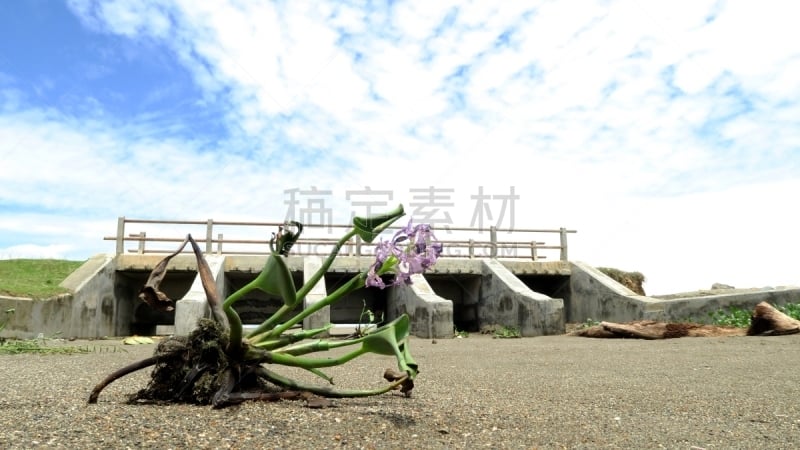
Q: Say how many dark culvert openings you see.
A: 5